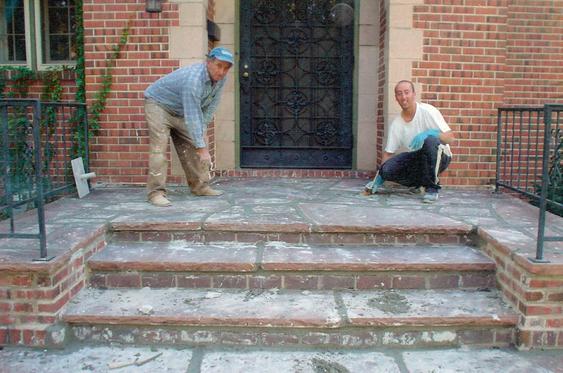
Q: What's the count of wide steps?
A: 3